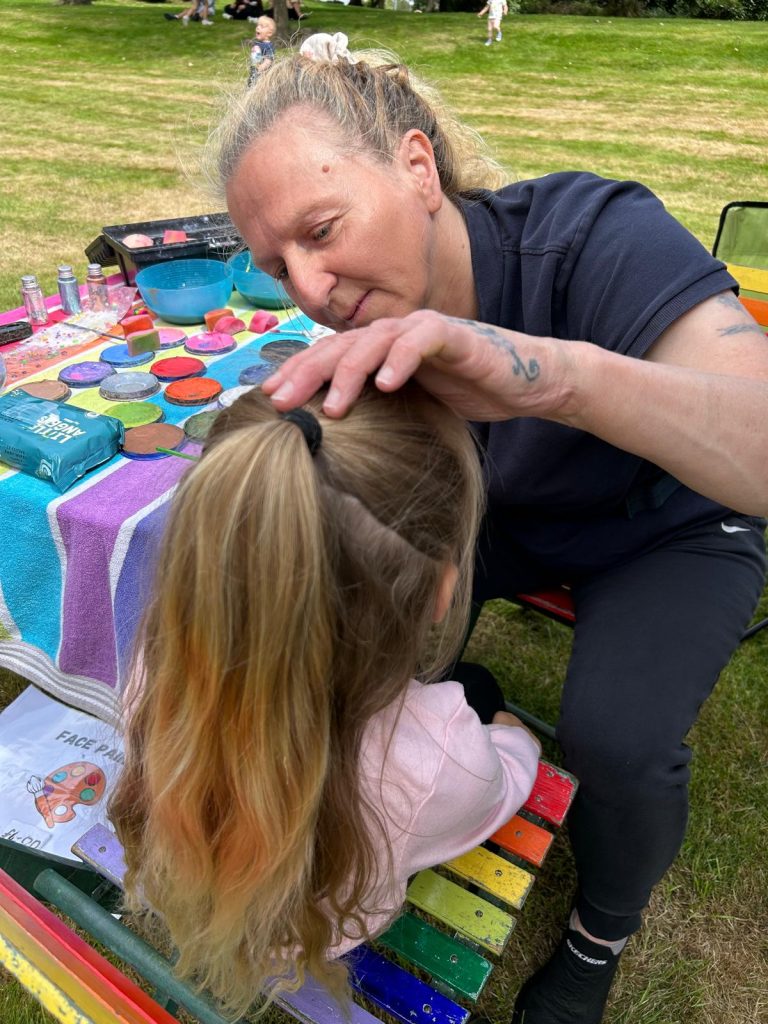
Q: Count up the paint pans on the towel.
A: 14